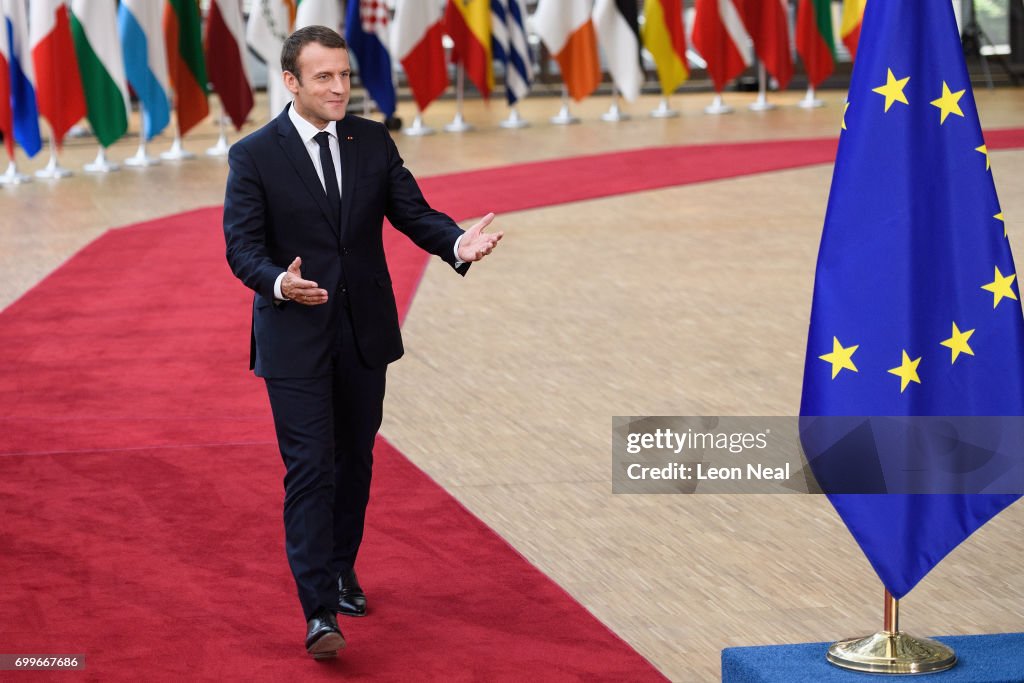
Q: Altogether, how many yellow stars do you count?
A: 9